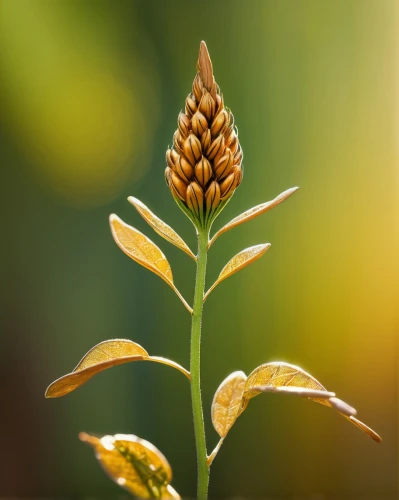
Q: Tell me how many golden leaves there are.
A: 8